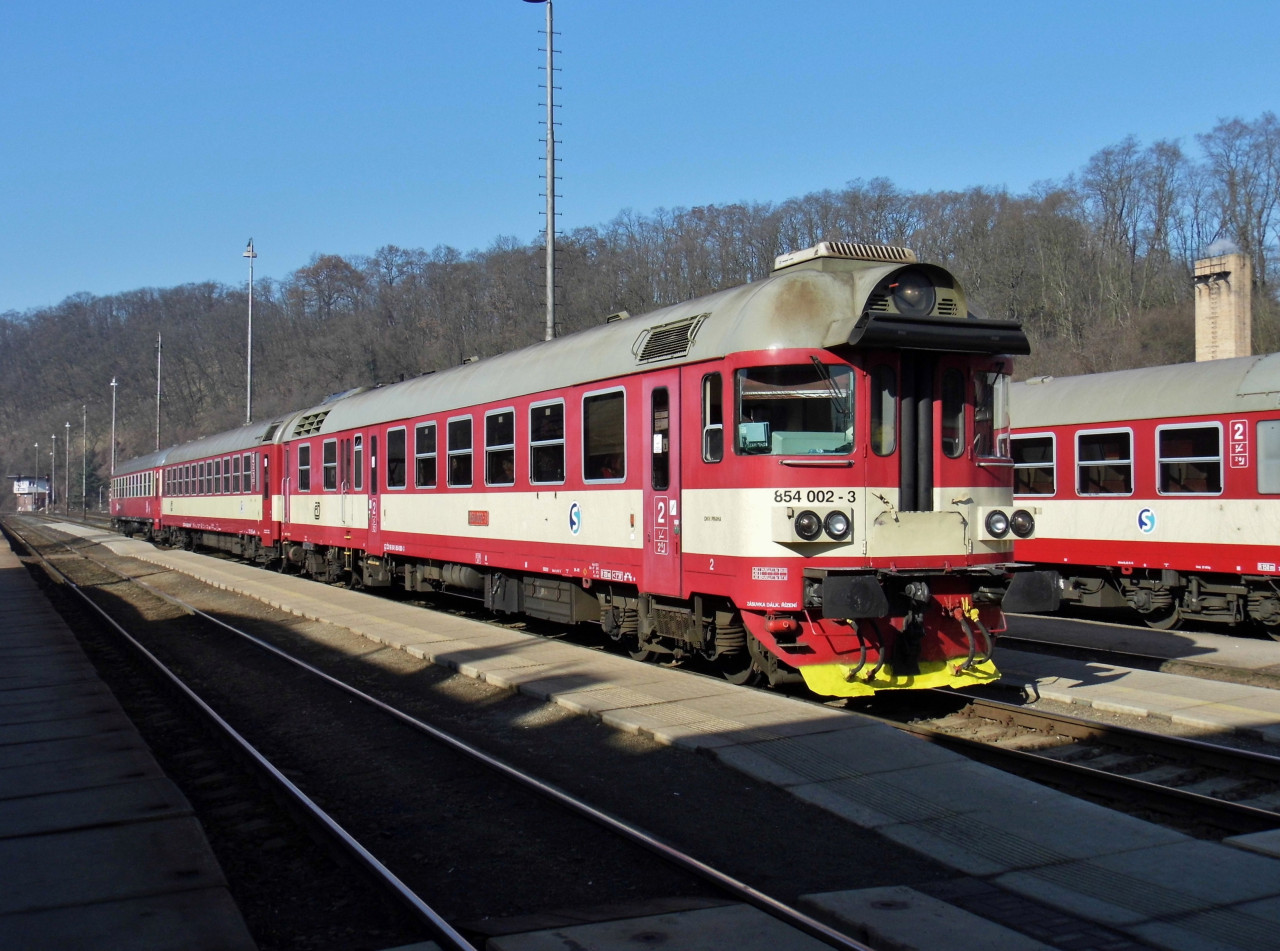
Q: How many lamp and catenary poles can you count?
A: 8